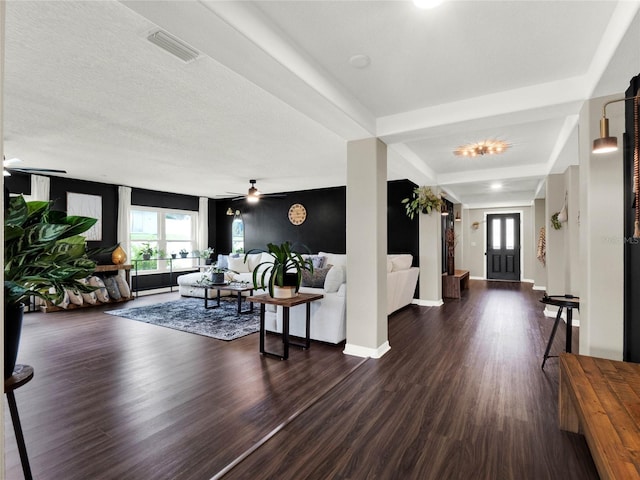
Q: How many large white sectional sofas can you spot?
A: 1